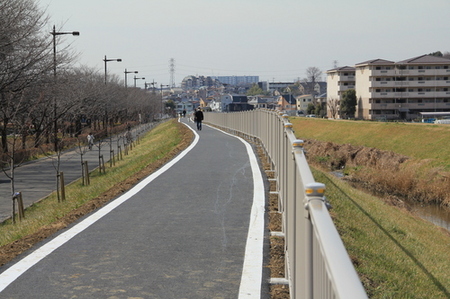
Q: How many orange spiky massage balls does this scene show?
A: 0